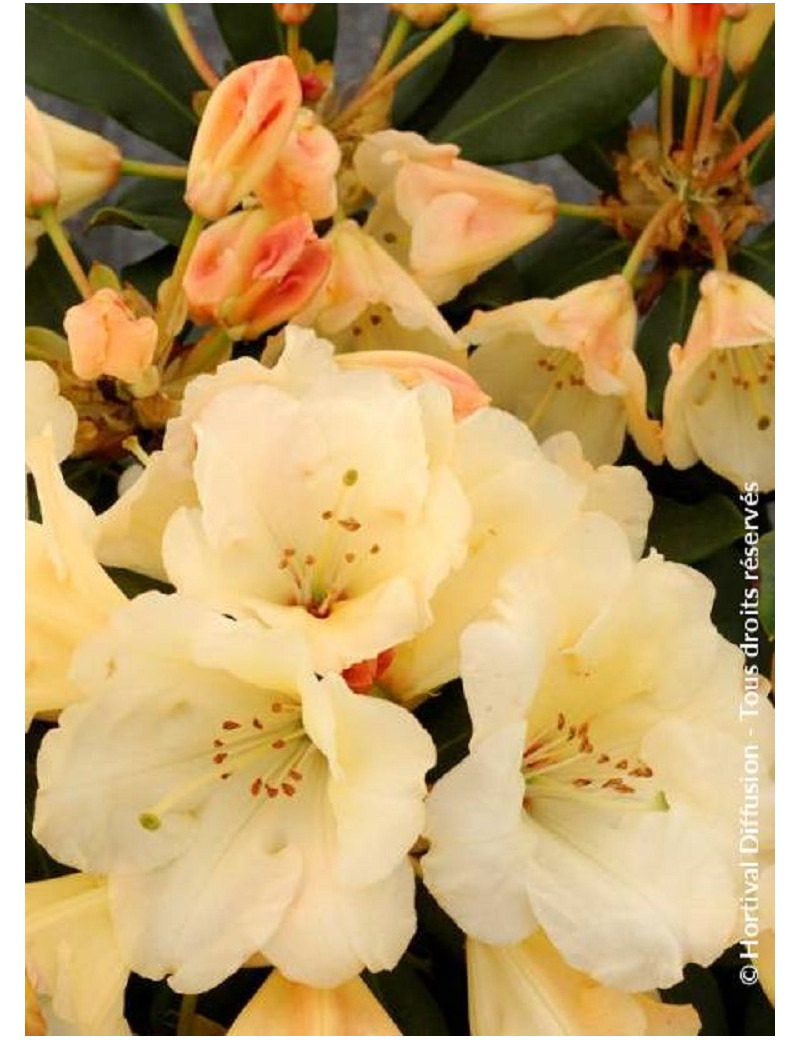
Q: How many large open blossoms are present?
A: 3